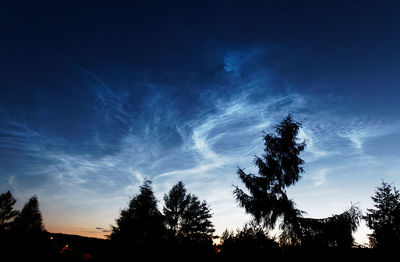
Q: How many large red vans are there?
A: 0